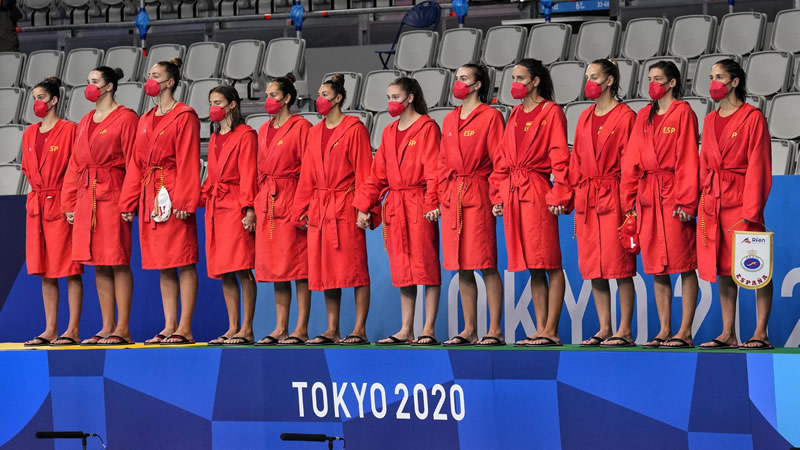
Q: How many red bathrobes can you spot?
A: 12